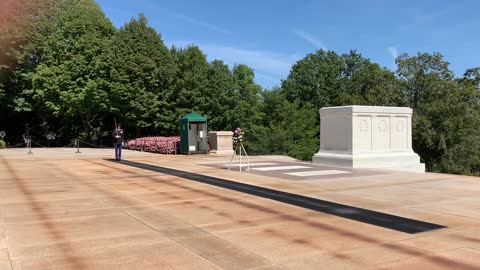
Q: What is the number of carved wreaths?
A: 3